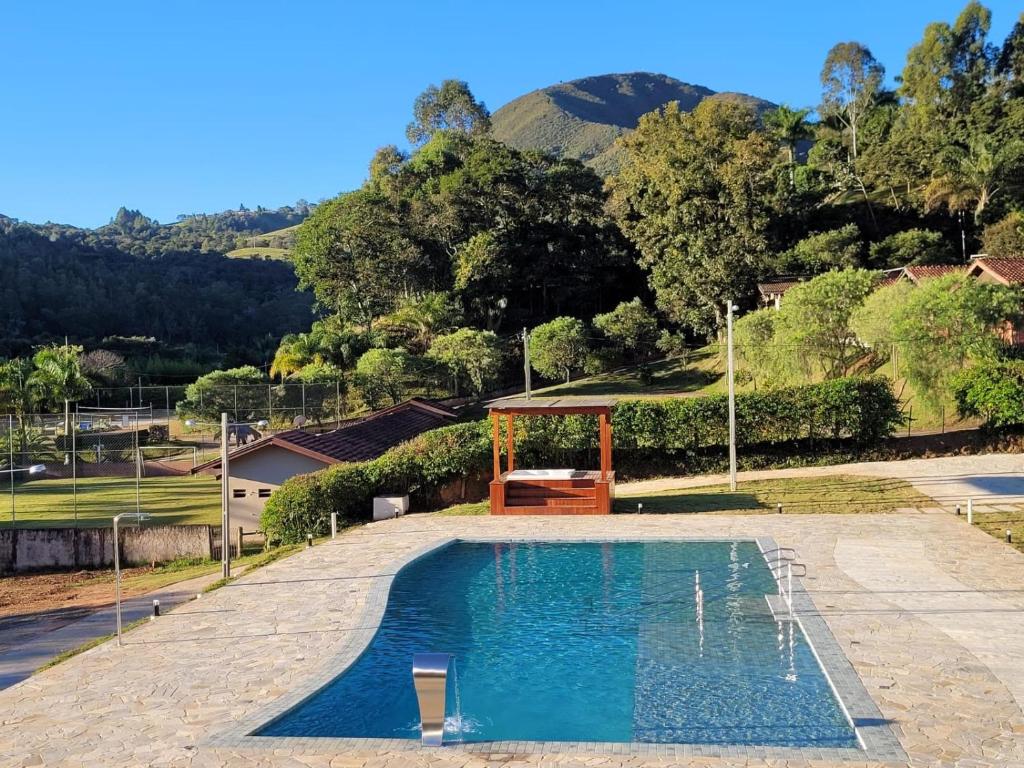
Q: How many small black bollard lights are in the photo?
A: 7